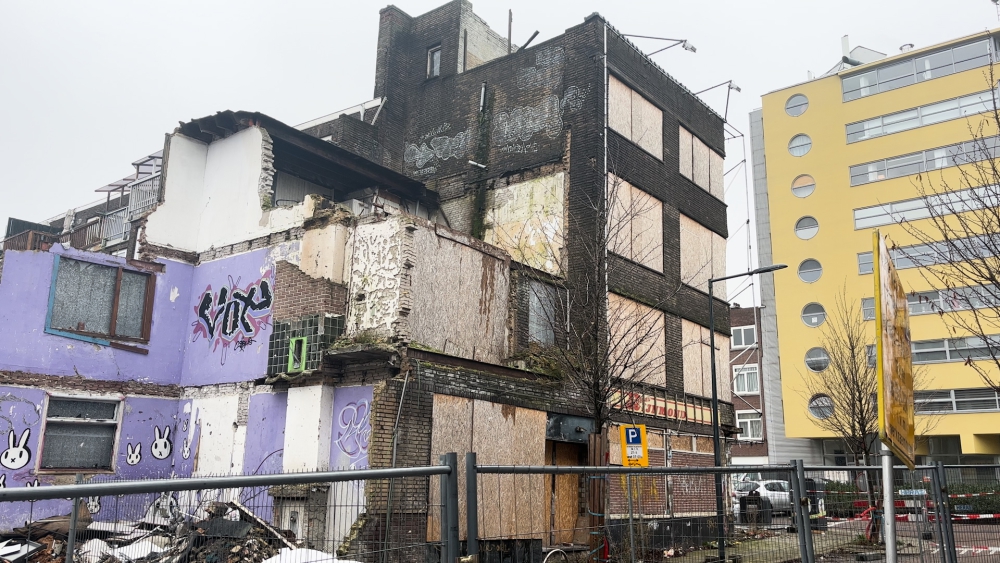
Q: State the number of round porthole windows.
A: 8